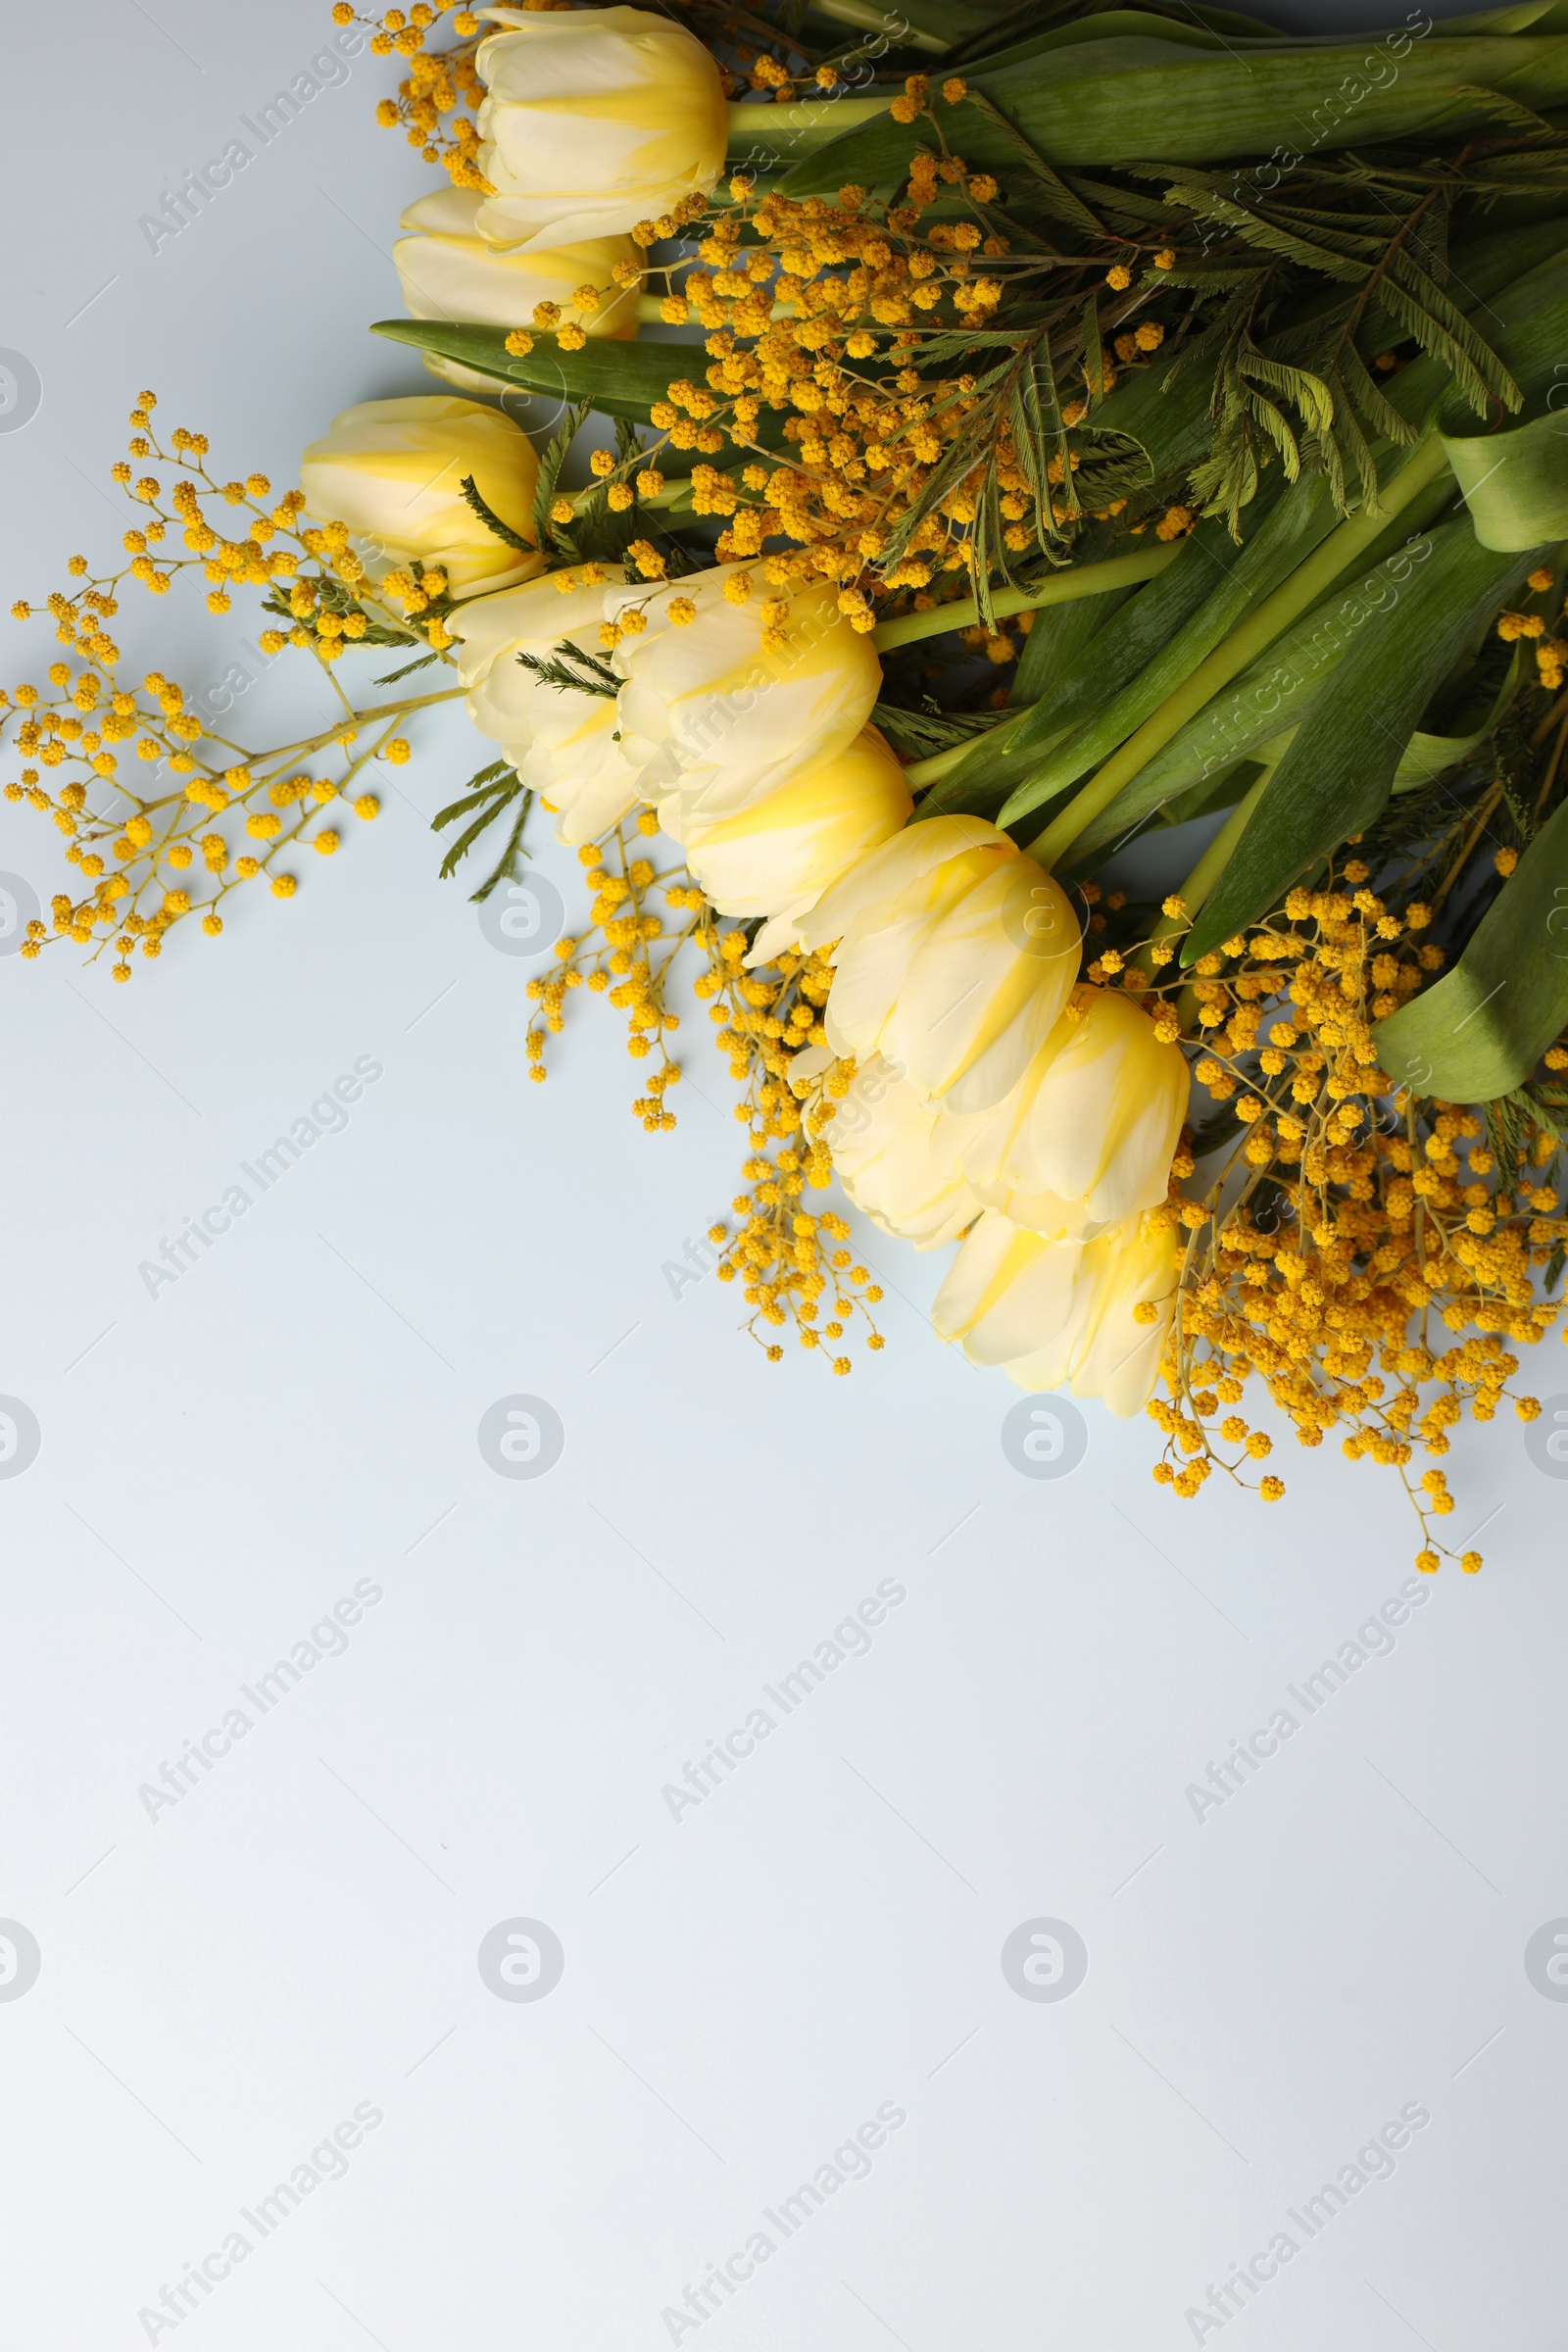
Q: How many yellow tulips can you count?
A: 10